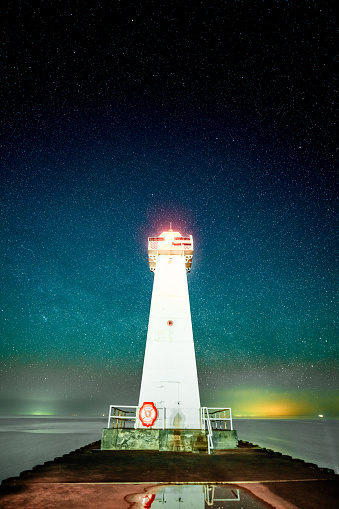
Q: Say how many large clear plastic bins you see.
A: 0